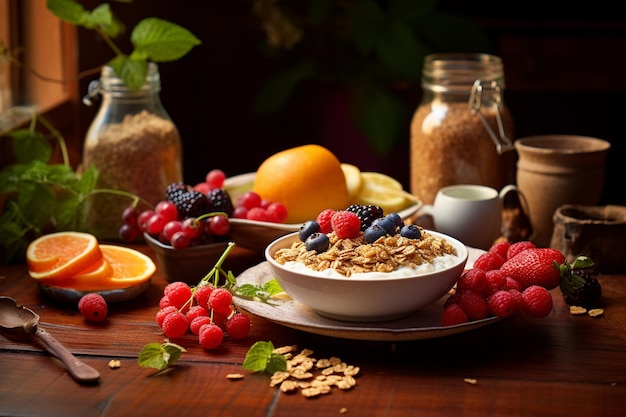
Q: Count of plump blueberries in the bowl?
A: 6